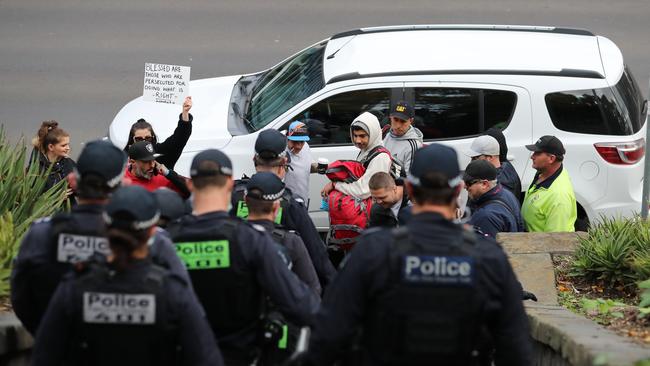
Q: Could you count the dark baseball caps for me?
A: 11